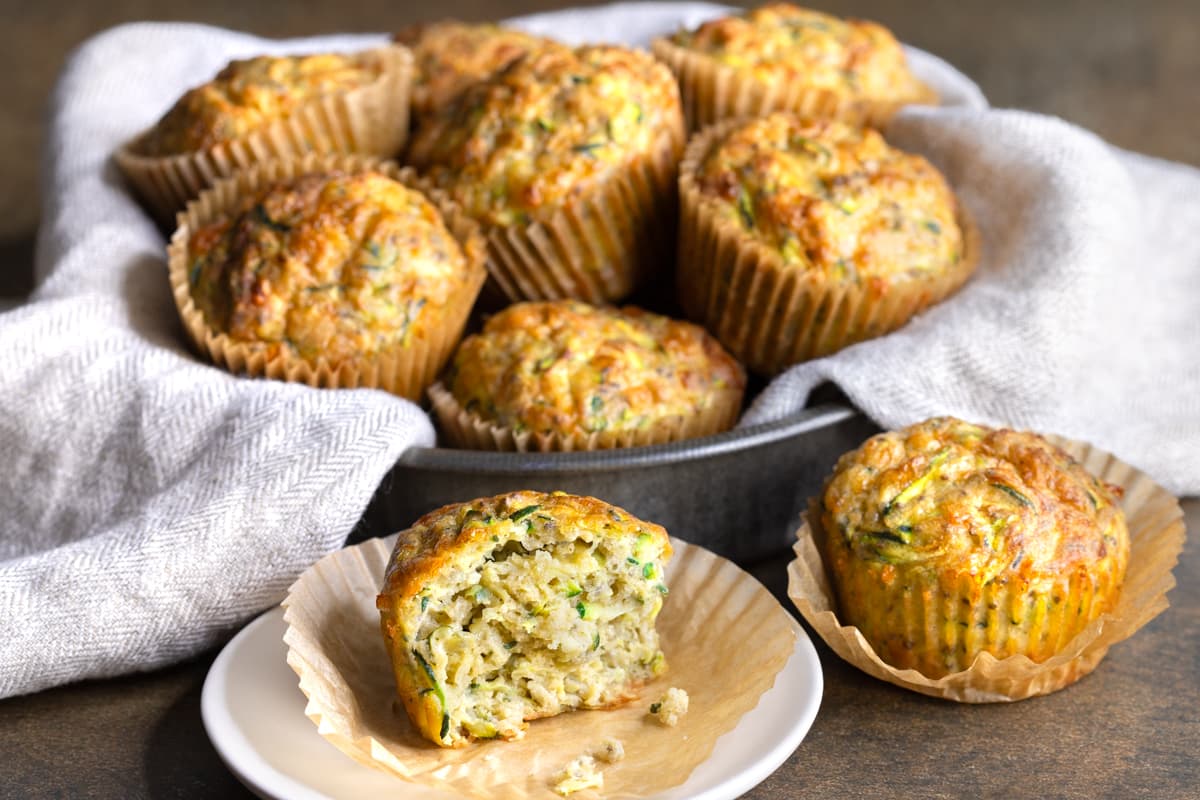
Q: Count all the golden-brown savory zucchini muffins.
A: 9